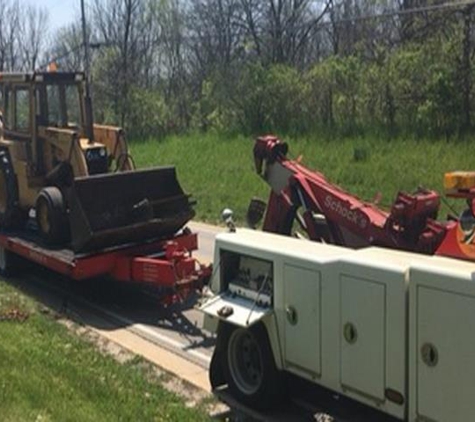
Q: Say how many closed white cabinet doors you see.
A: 3